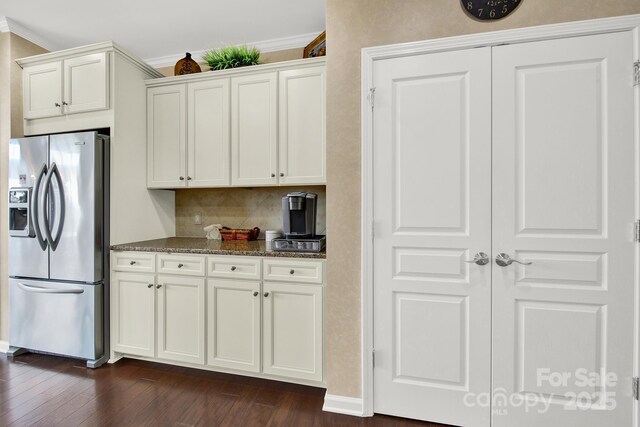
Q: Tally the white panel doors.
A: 2